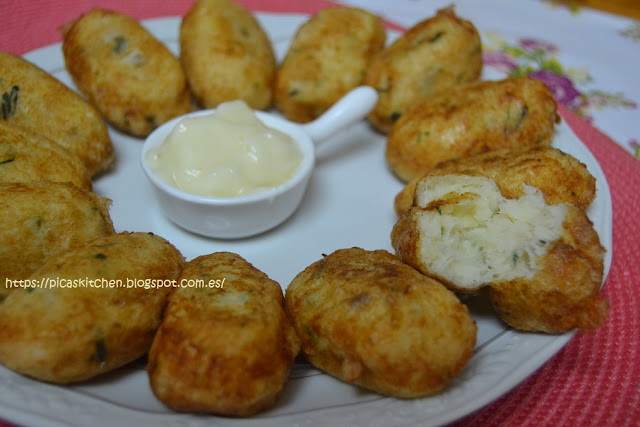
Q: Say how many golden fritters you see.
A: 13